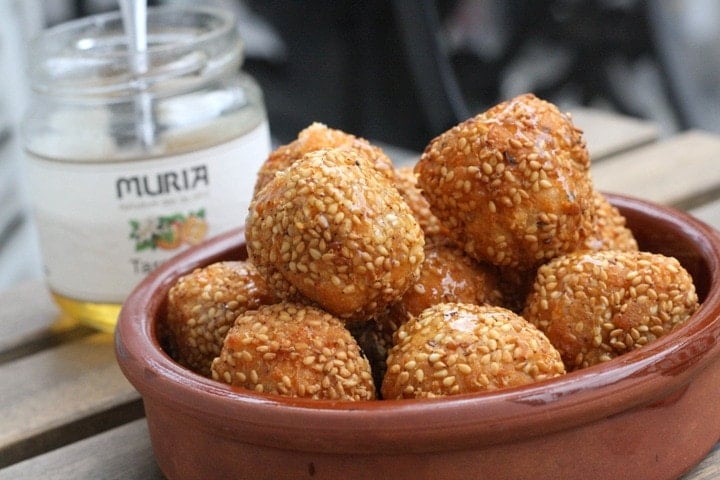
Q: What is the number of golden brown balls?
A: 10